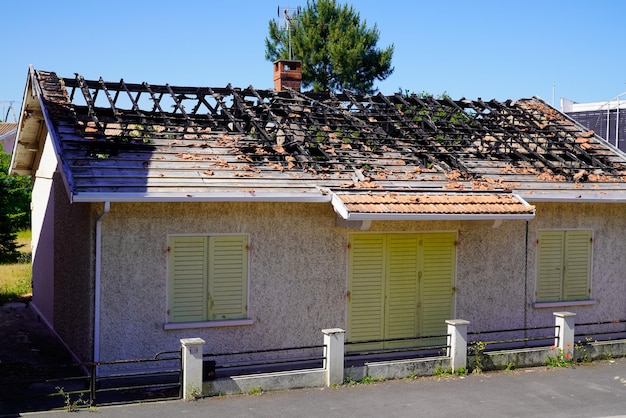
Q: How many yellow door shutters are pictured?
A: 3